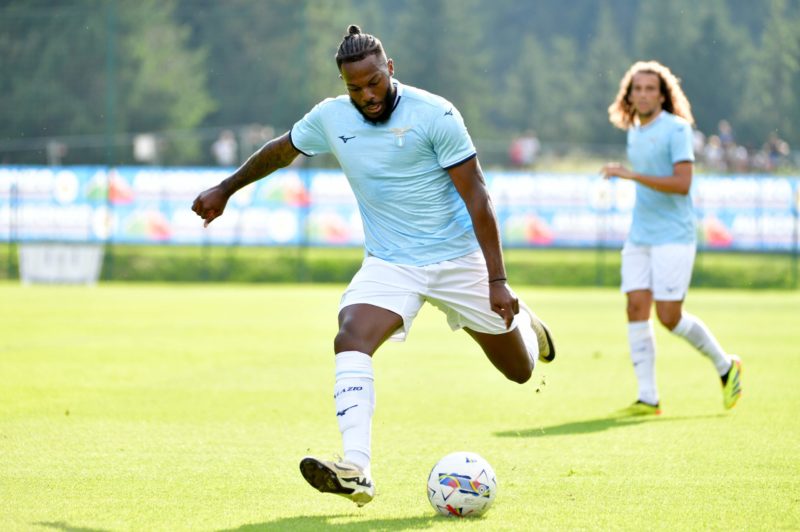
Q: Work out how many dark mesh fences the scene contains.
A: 1